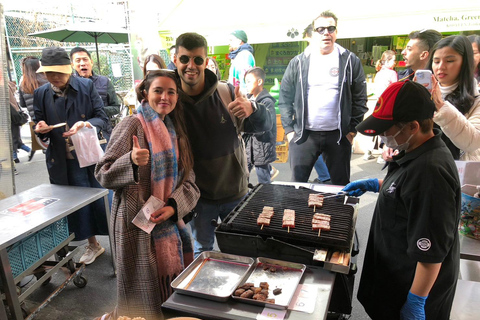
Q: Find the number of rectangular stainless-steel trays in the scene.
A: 2